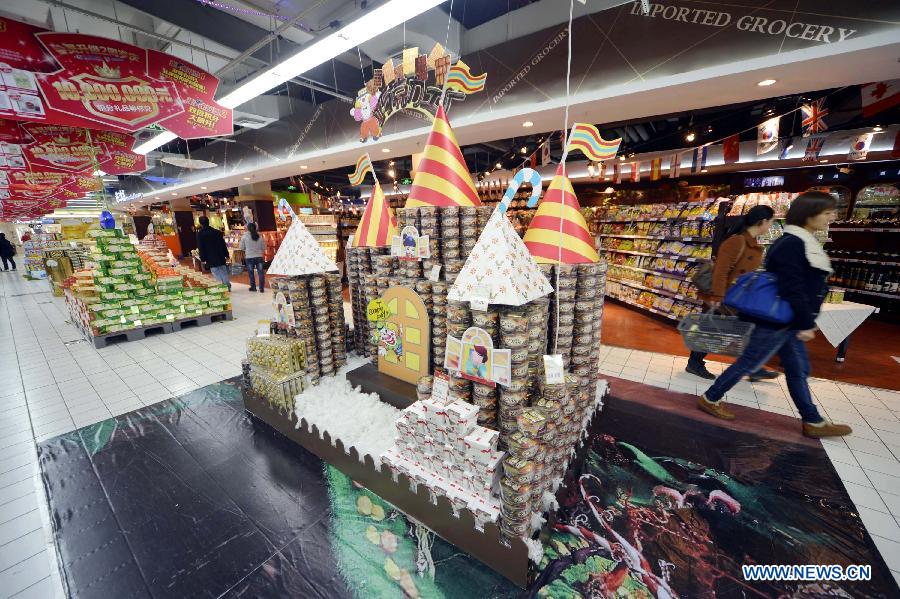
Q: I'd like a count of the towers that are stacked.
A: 5